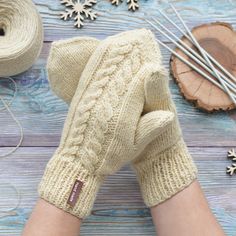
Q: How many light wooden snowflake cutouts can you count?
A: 3